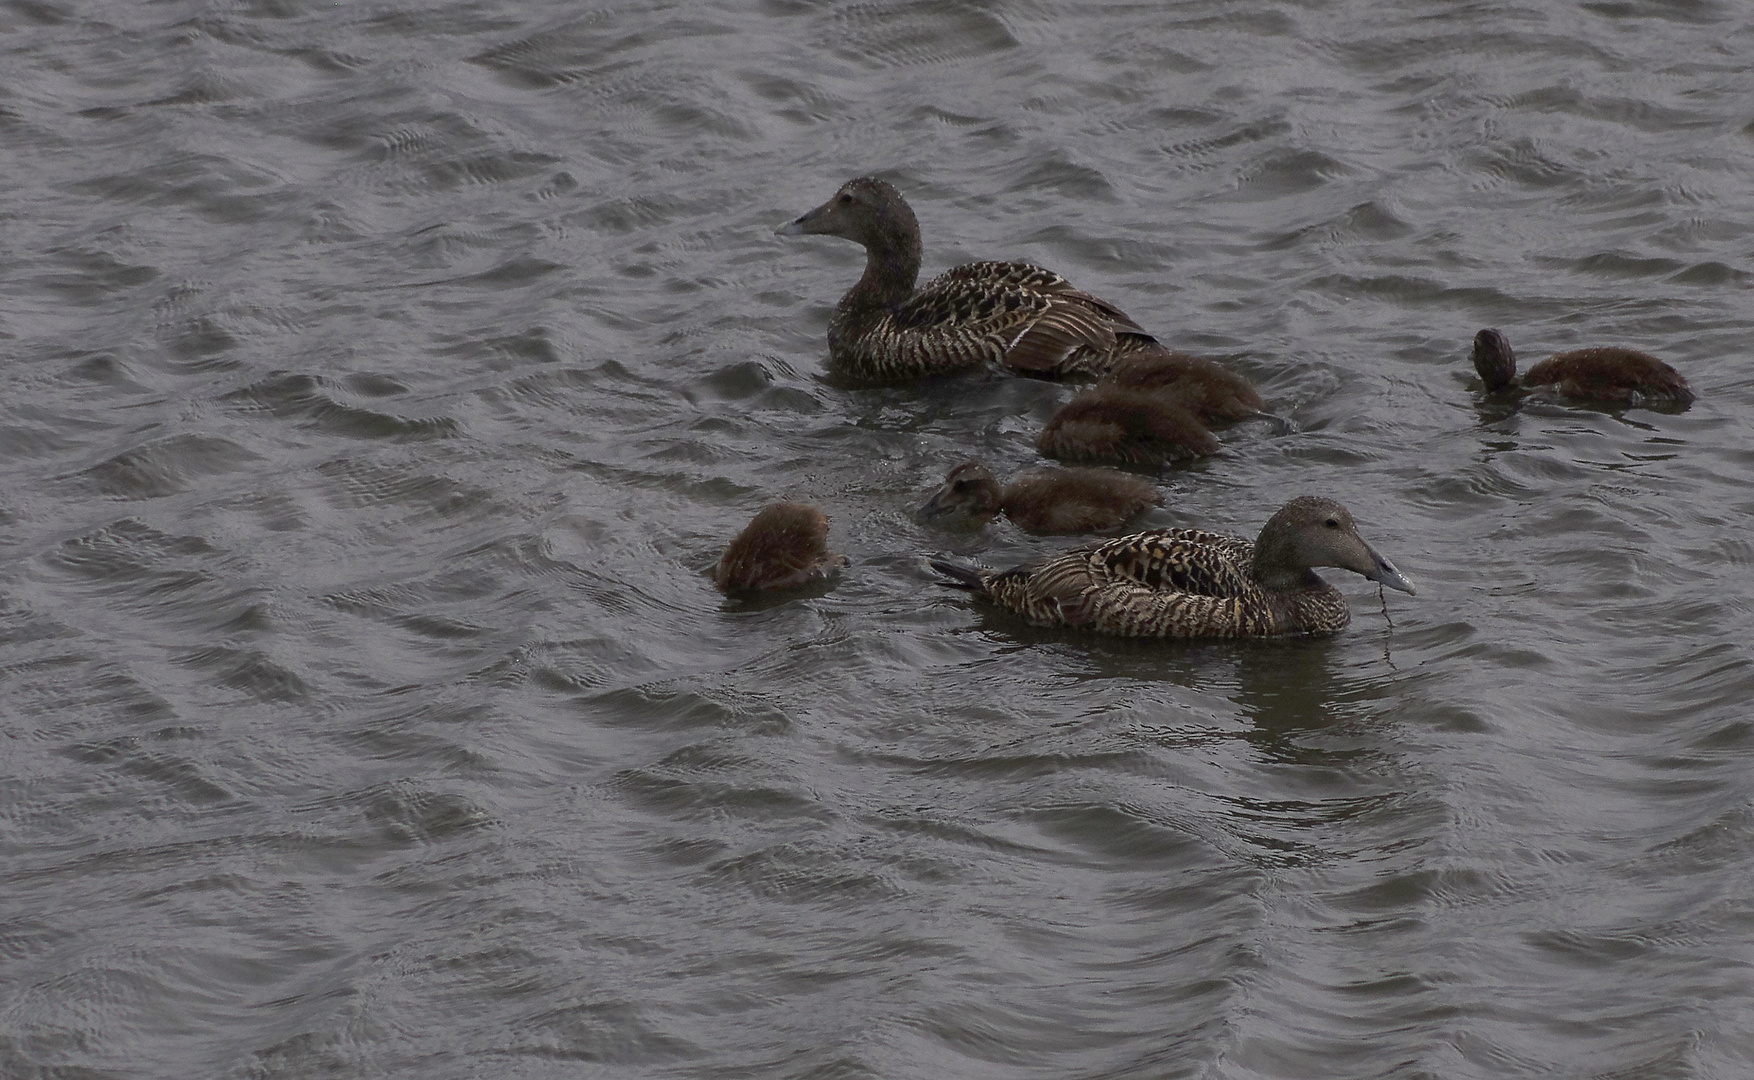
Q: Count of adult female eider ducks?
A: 2